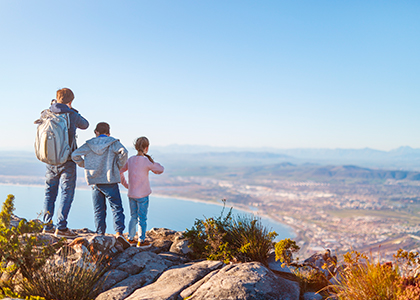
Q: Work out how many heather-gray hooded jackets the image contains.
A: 1